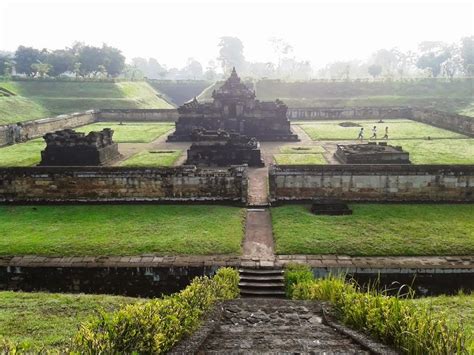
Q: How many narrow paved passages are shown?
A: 1